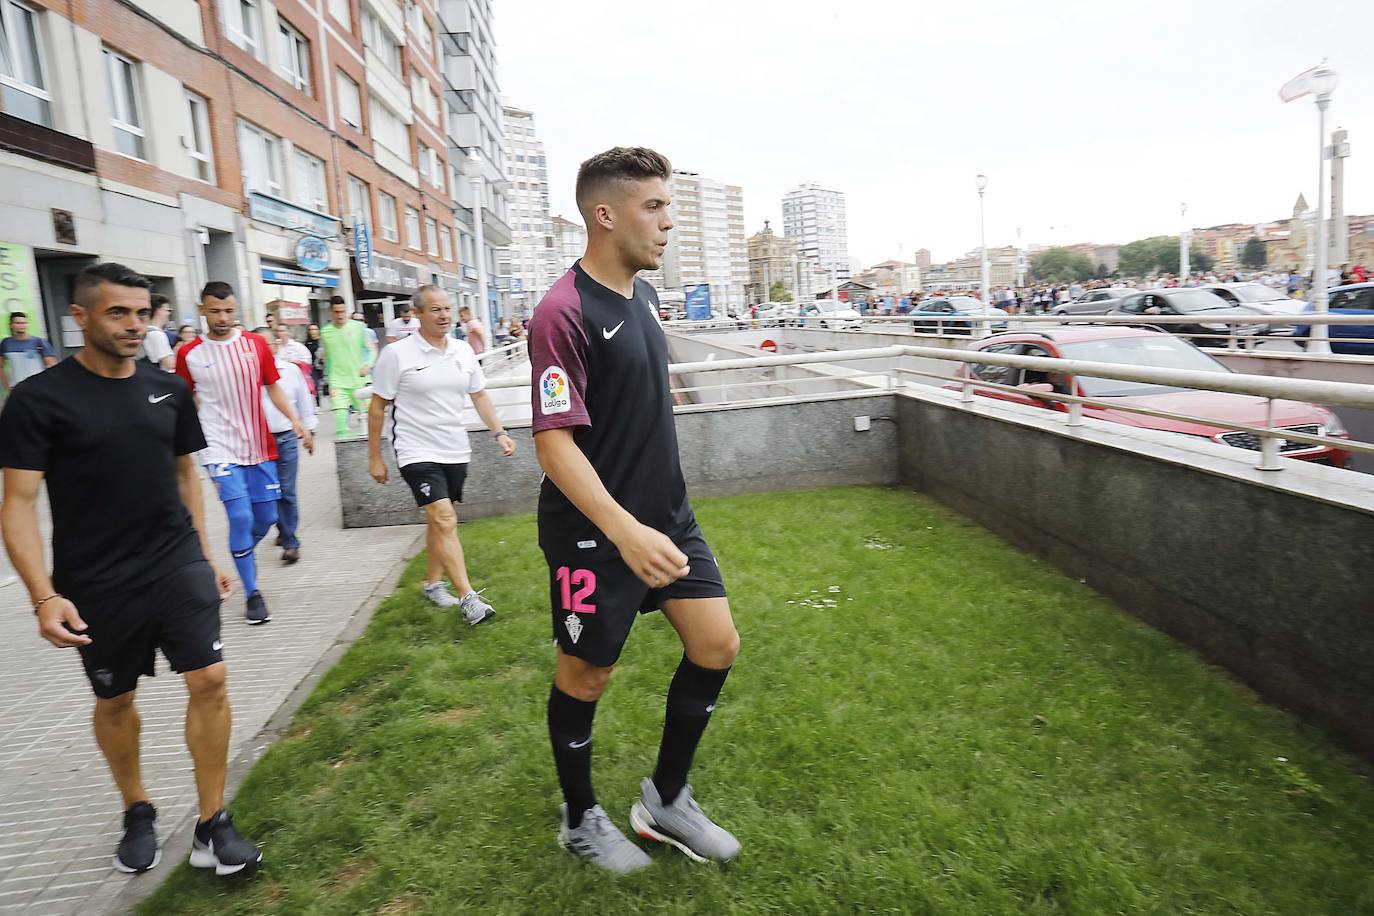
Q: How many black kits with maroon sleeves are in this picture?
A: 1